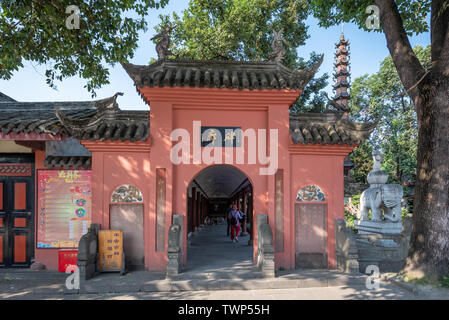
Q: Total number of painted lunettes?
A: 2